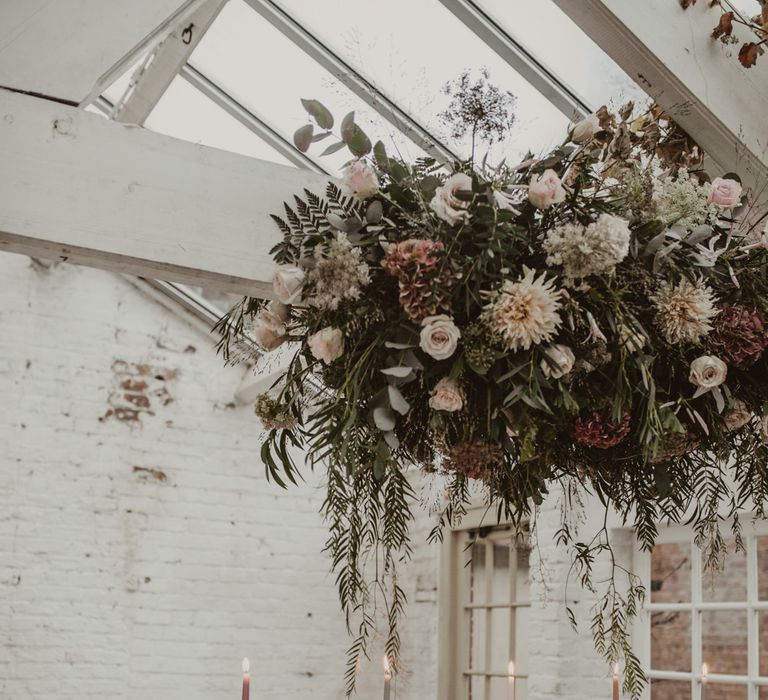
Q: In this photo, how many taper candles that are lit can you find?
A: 5